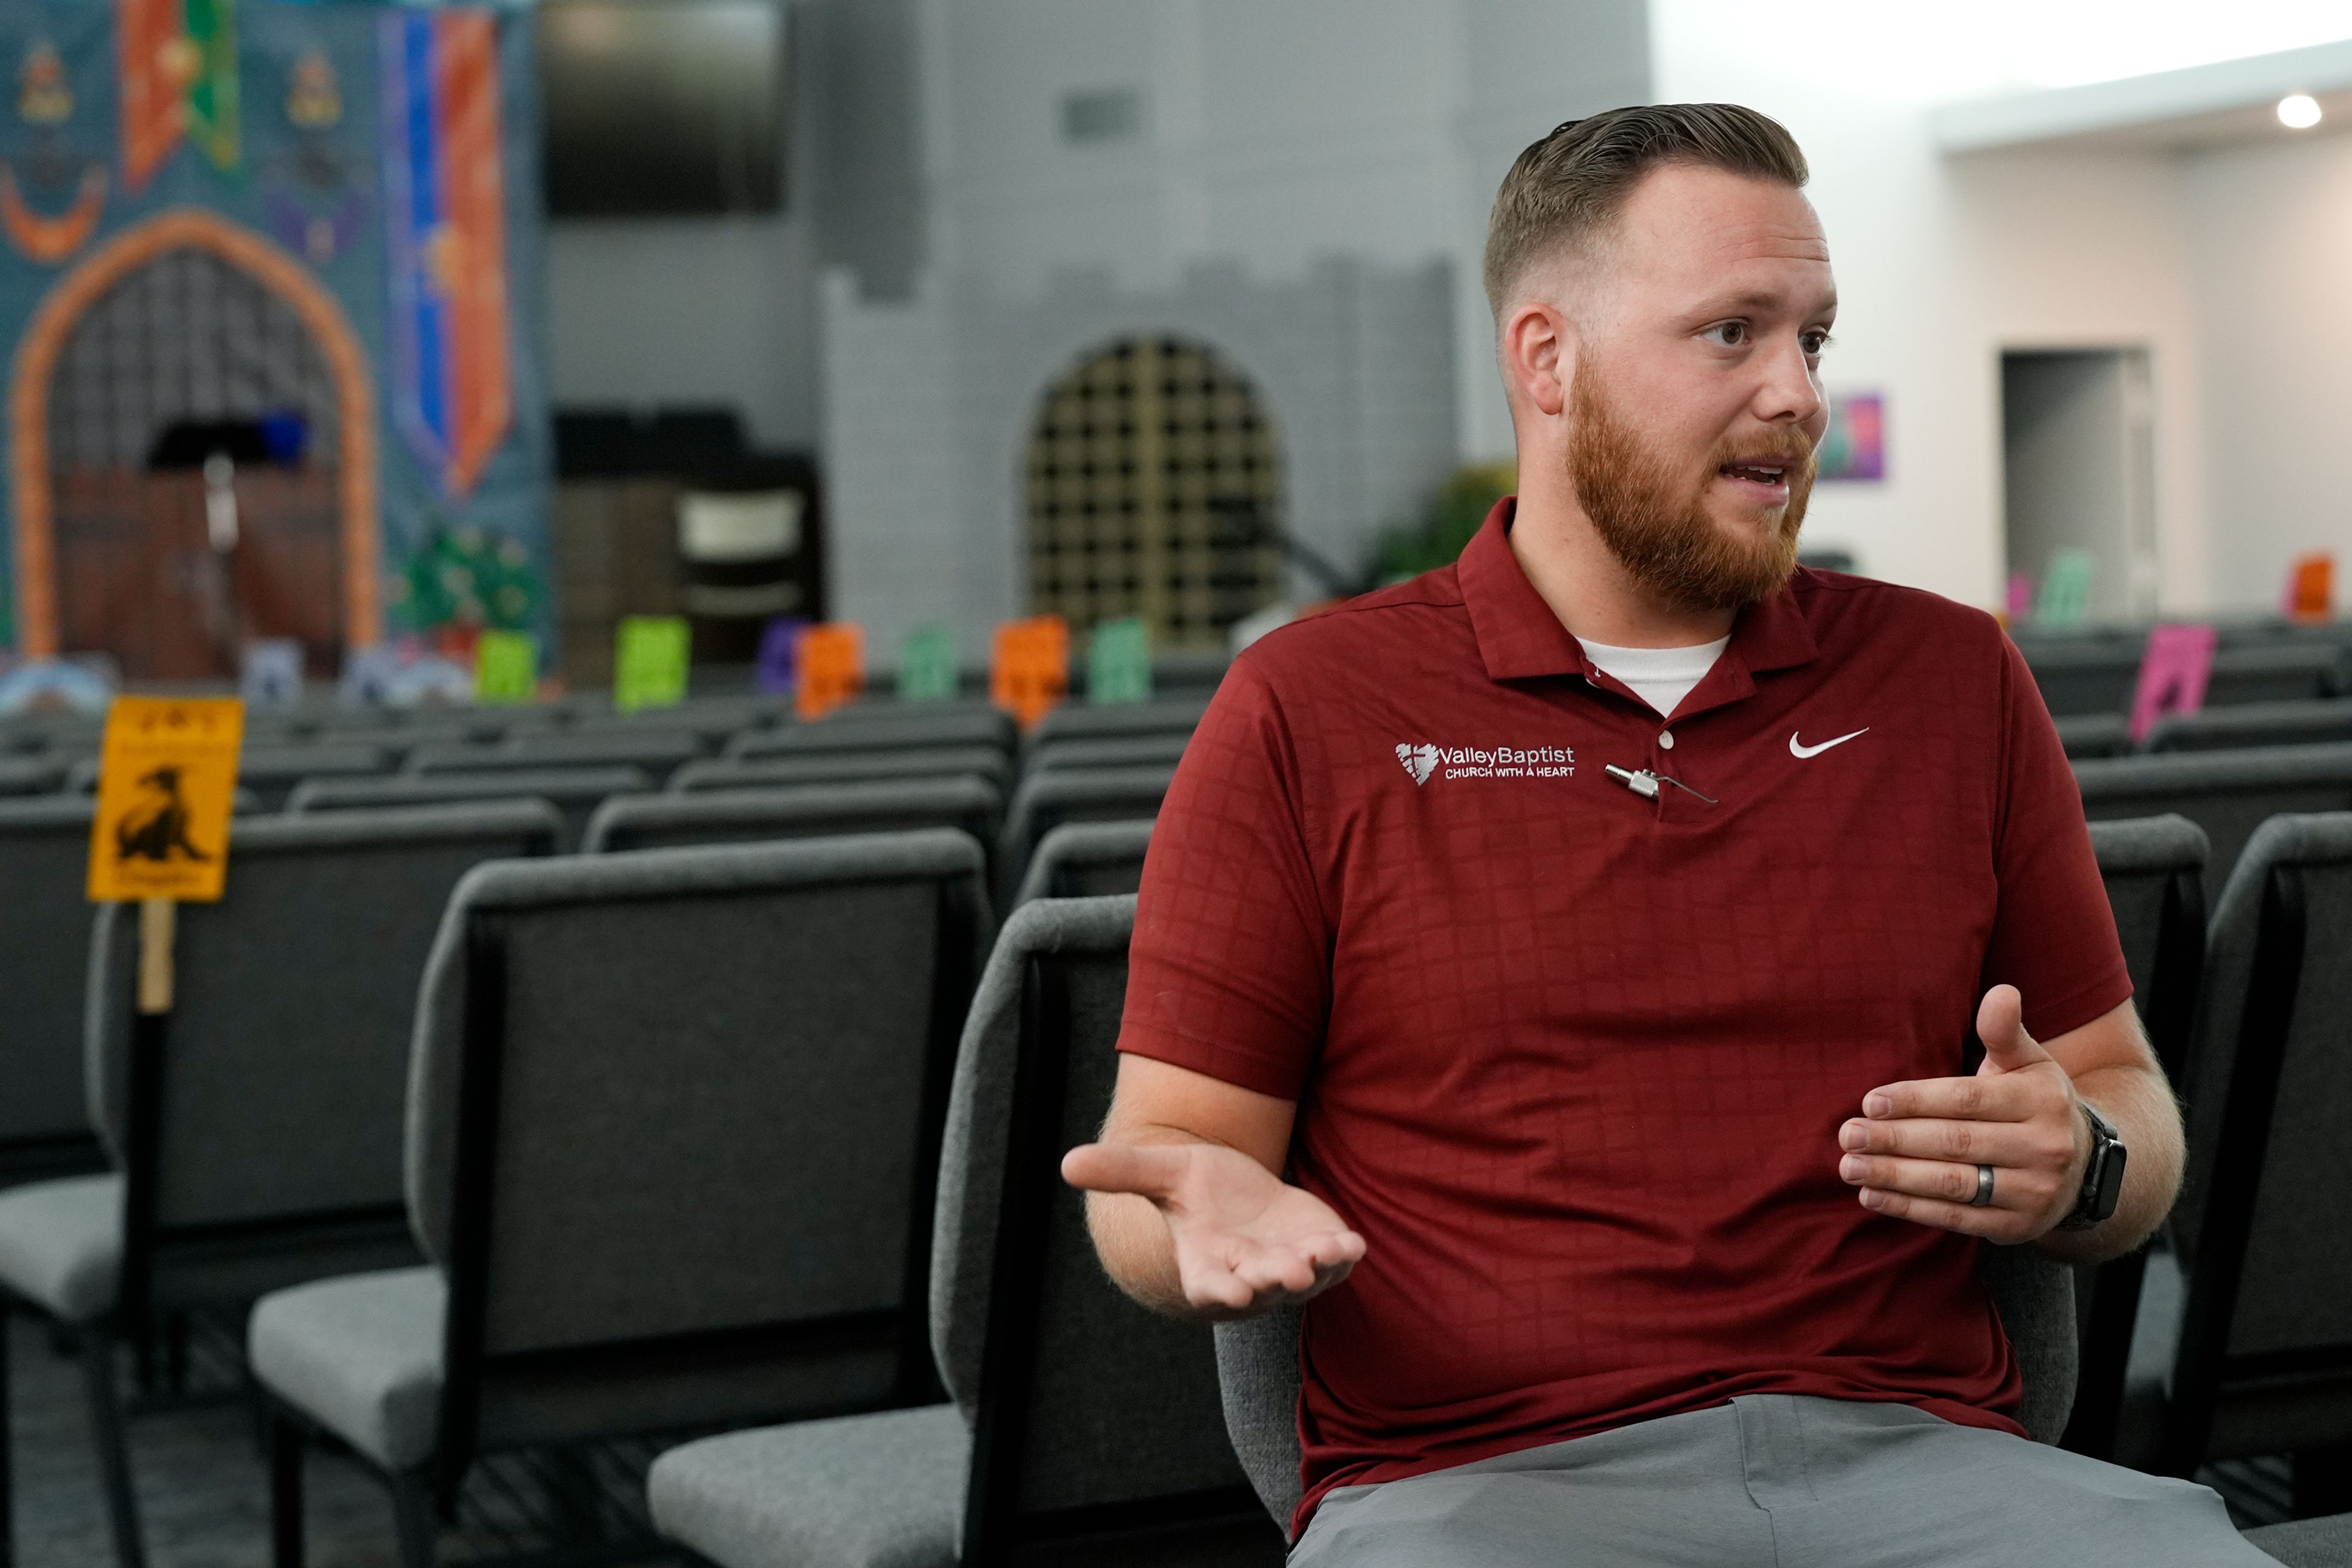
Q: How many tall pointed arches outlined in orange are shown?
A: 1